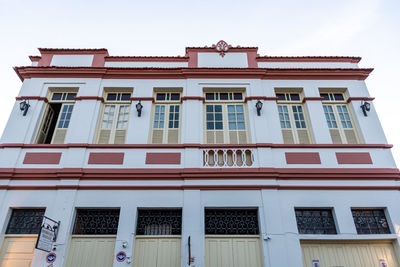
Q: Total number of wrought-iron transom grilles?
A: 6